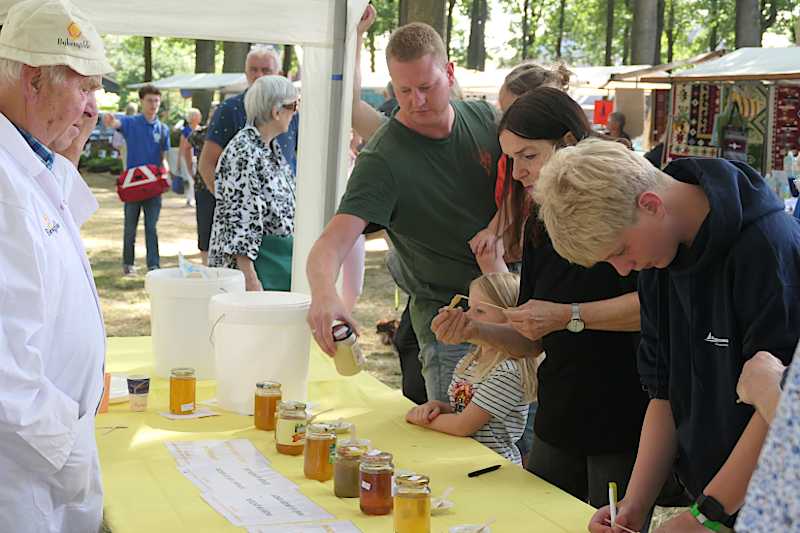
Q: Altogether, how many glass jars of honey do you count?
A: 8